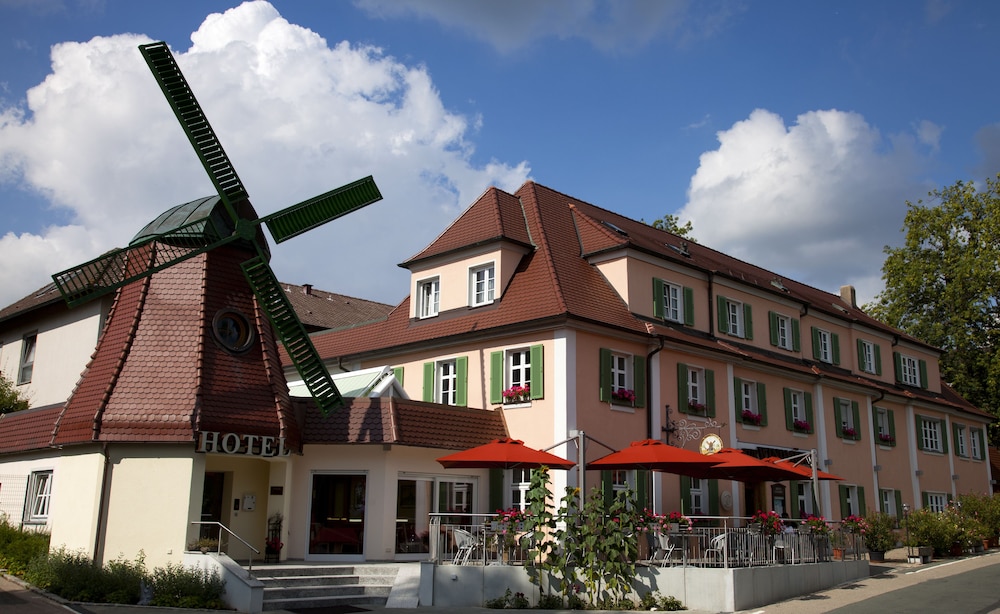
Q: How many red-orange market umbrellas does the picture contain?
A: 4